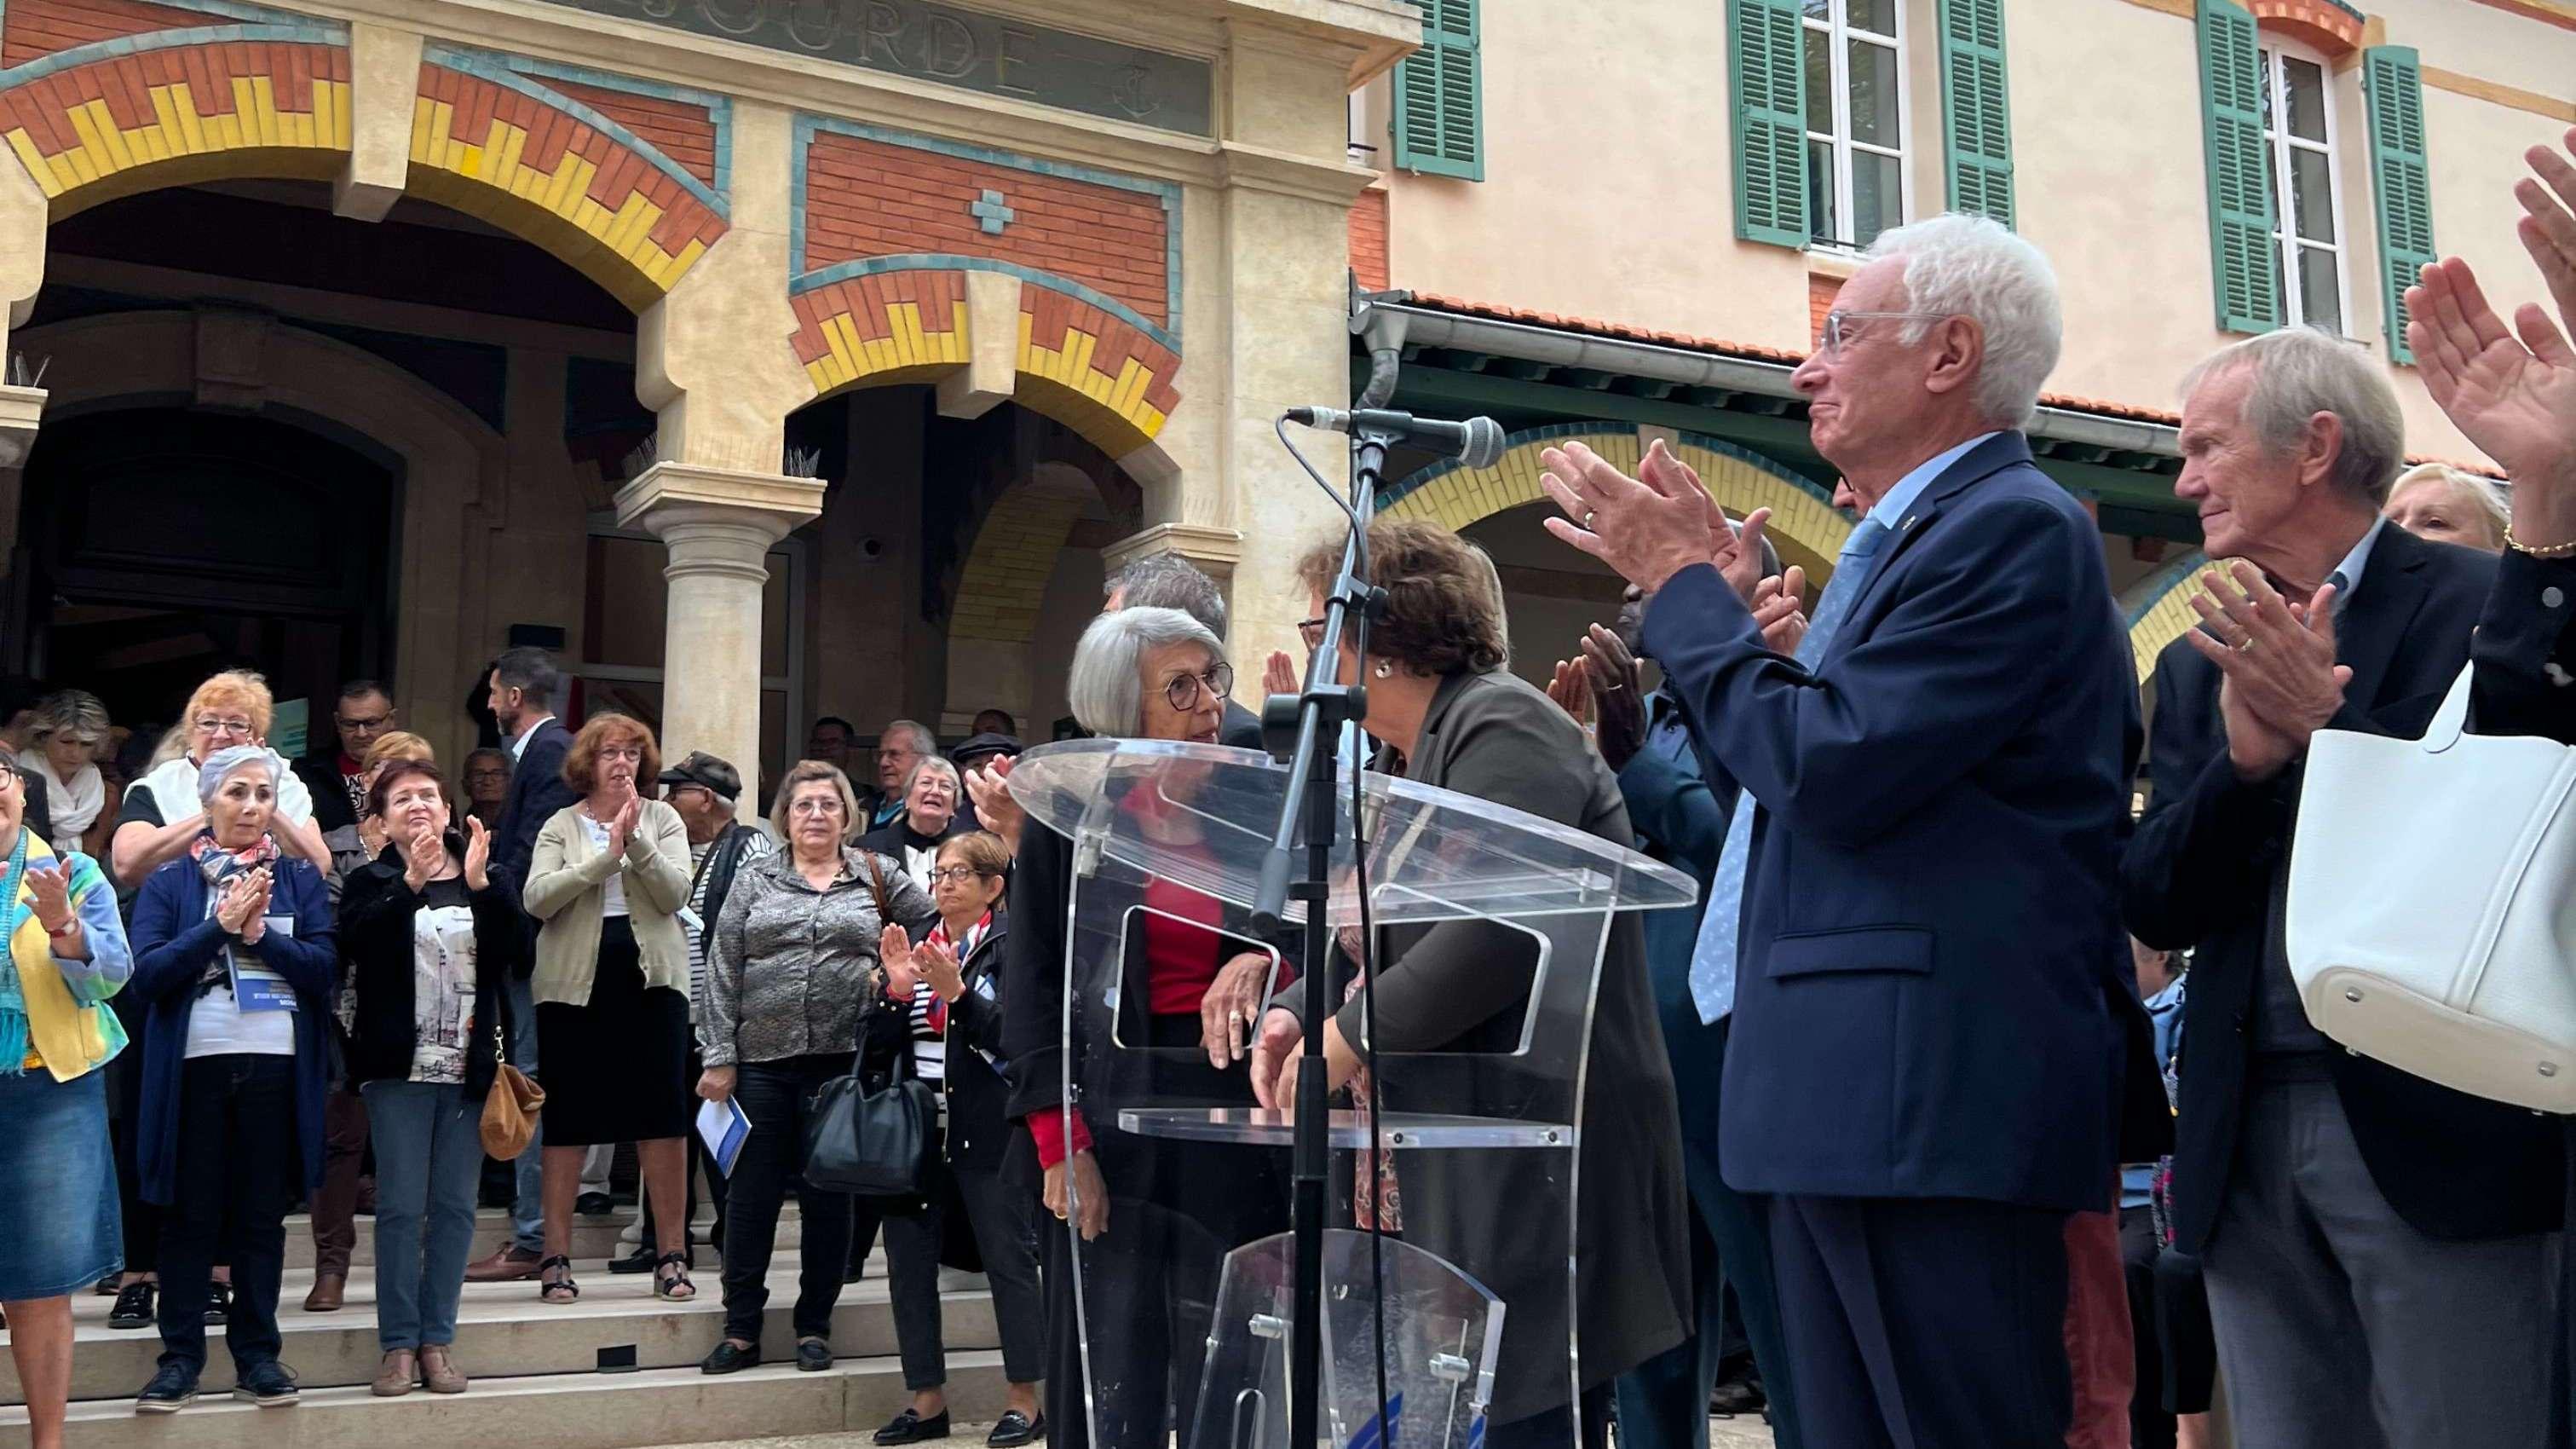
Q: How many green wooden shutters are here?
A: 5